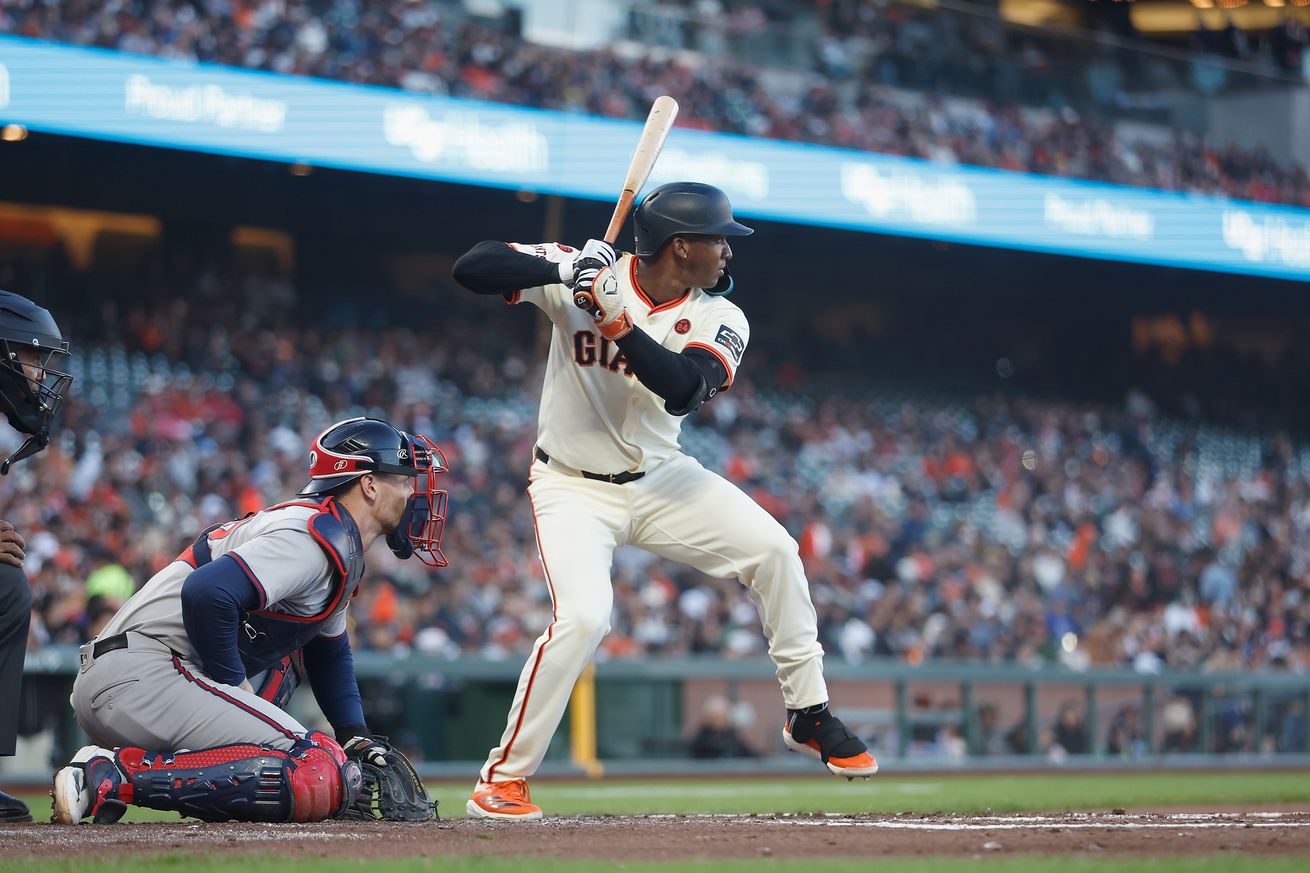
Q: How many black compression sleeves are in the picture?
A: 2